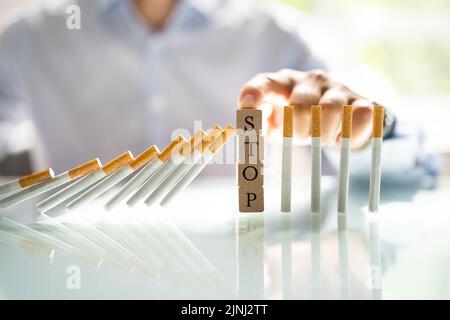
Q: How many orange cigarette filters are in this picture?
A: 12